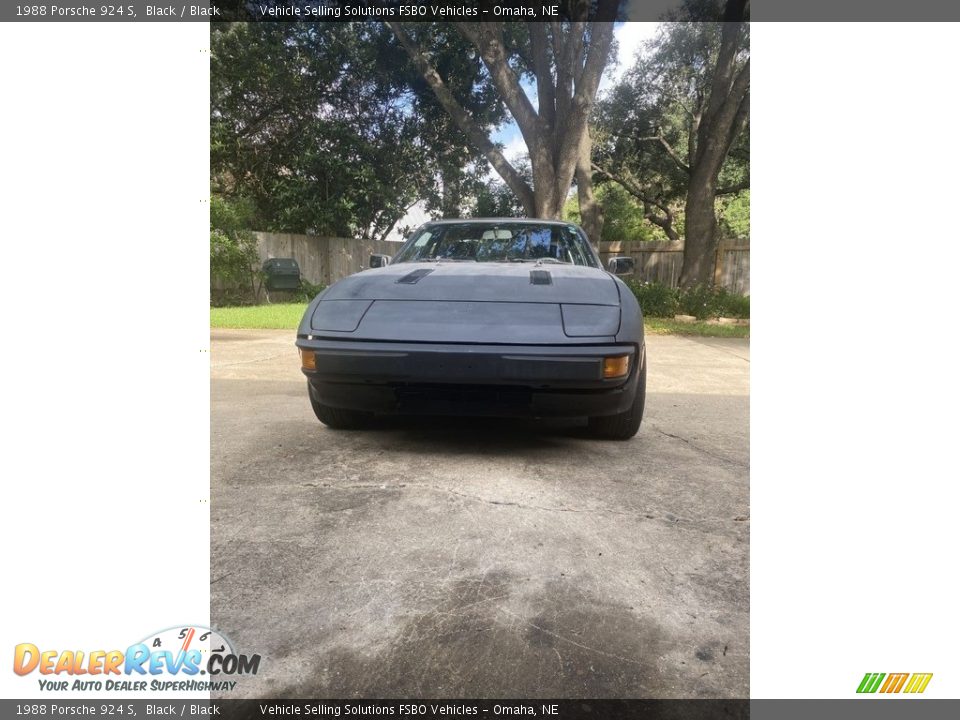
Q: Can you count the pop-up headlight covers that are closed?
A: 2